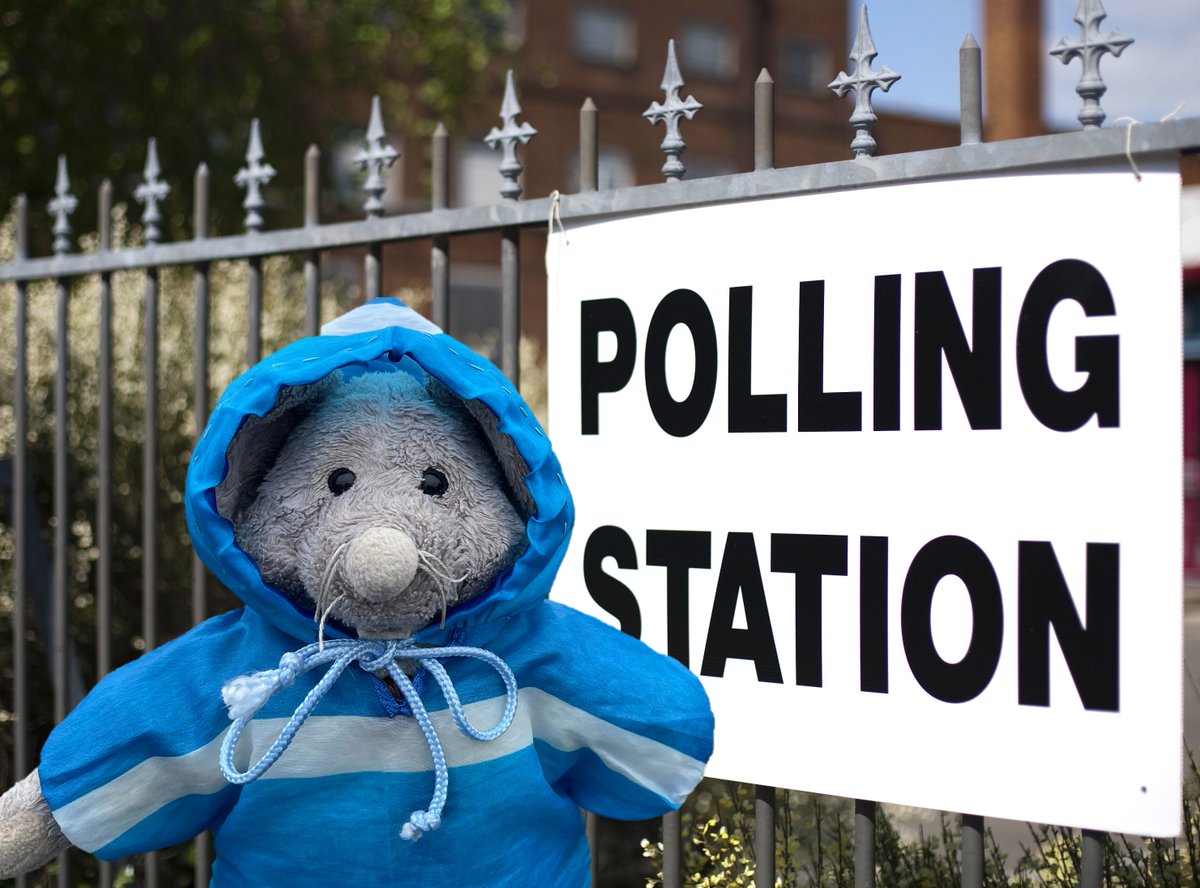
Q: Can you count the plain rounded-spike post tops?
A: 8